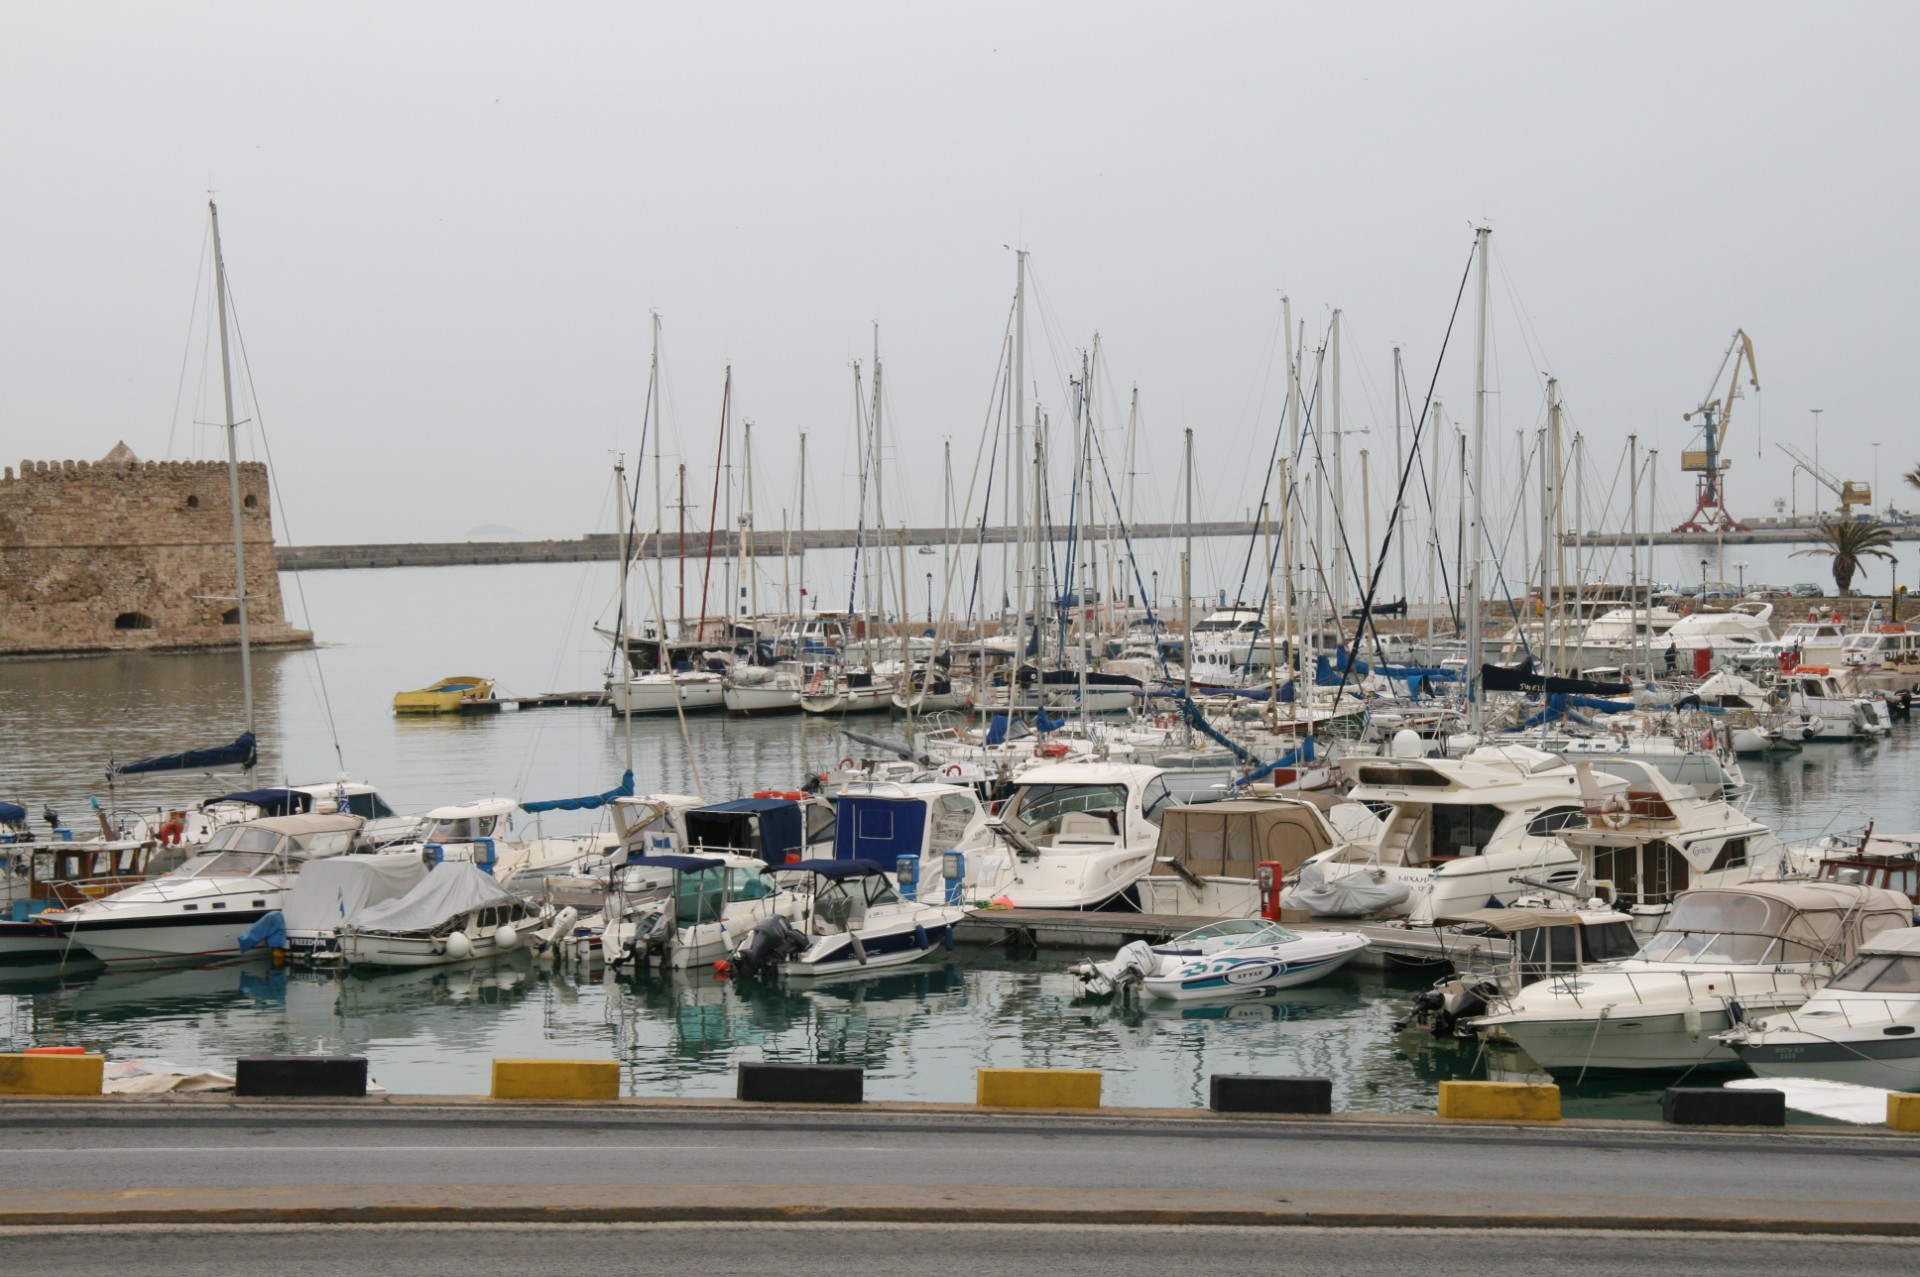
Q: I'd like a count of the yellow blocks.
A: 5